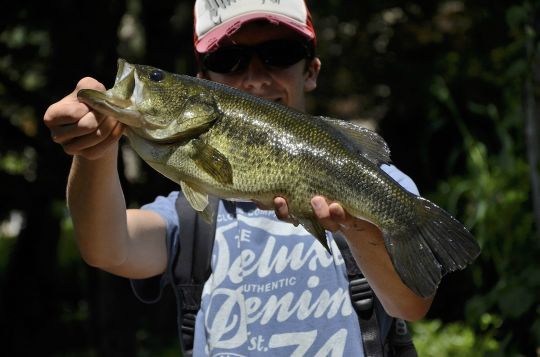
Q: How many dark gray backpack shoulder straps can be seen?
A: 2